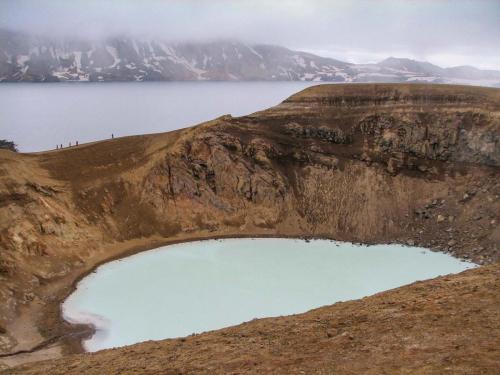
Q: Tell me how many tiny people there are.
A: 5